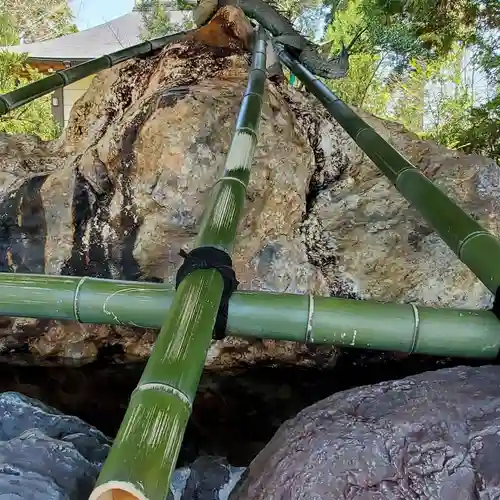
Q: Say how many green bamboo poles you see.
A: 4